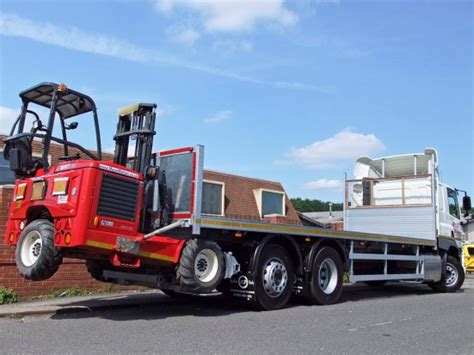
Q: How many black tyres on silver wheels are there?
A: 3